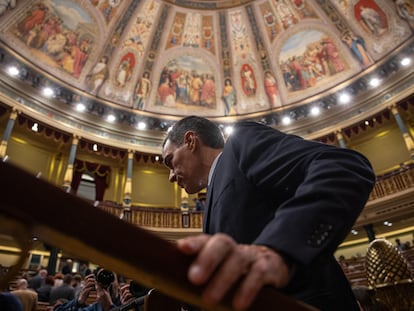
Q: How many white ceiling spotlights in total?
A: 11